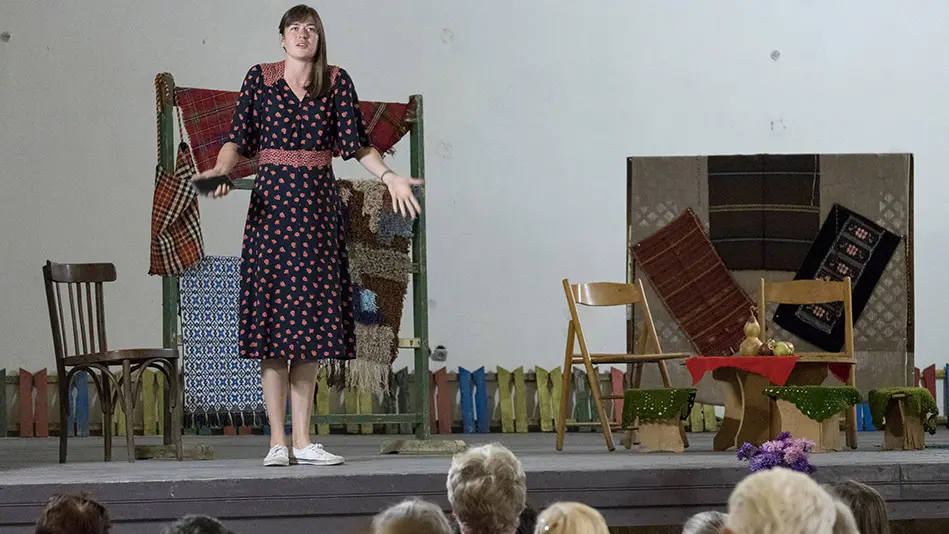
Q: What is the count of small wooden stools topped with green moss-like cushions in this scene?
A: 3